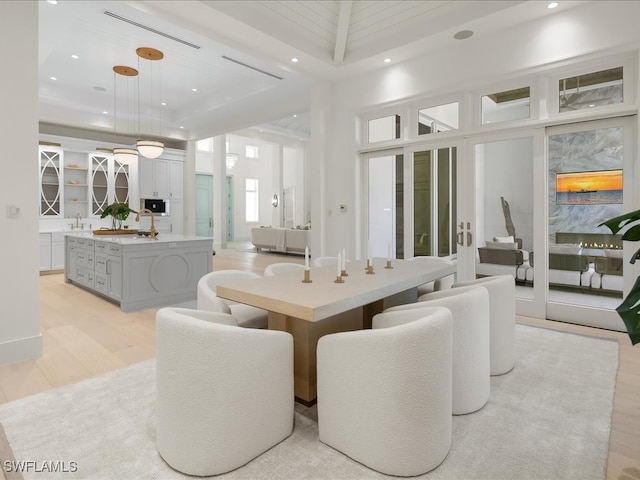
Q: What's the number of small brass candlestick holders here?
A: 6